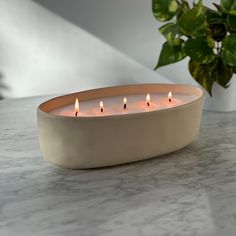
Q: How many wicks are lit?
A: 5